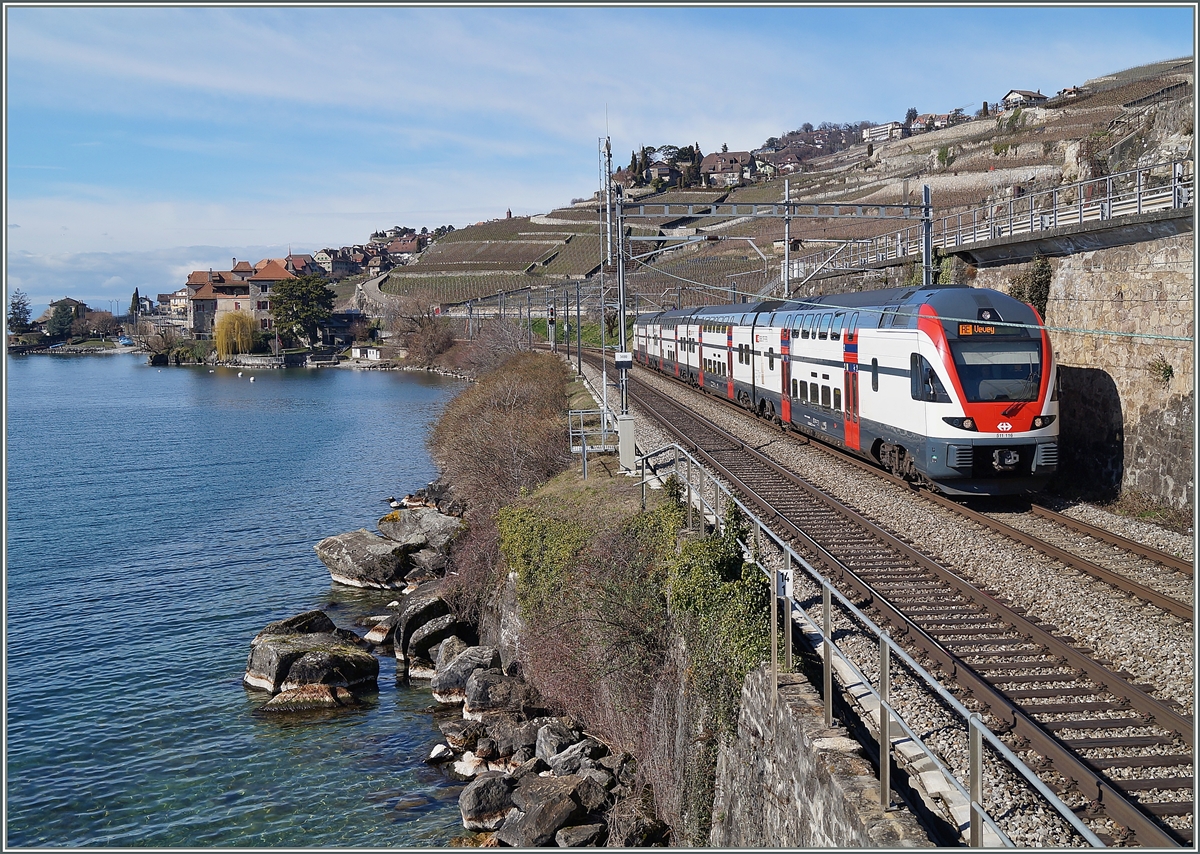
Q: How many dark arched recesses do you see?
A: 1